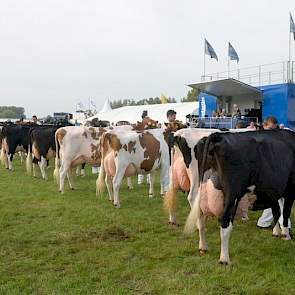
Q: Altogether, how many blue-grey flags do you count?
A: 3